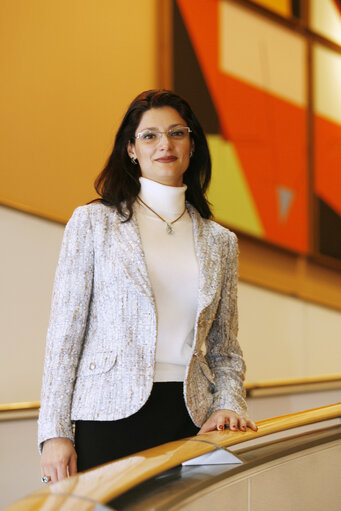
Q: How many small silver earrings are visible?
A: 2